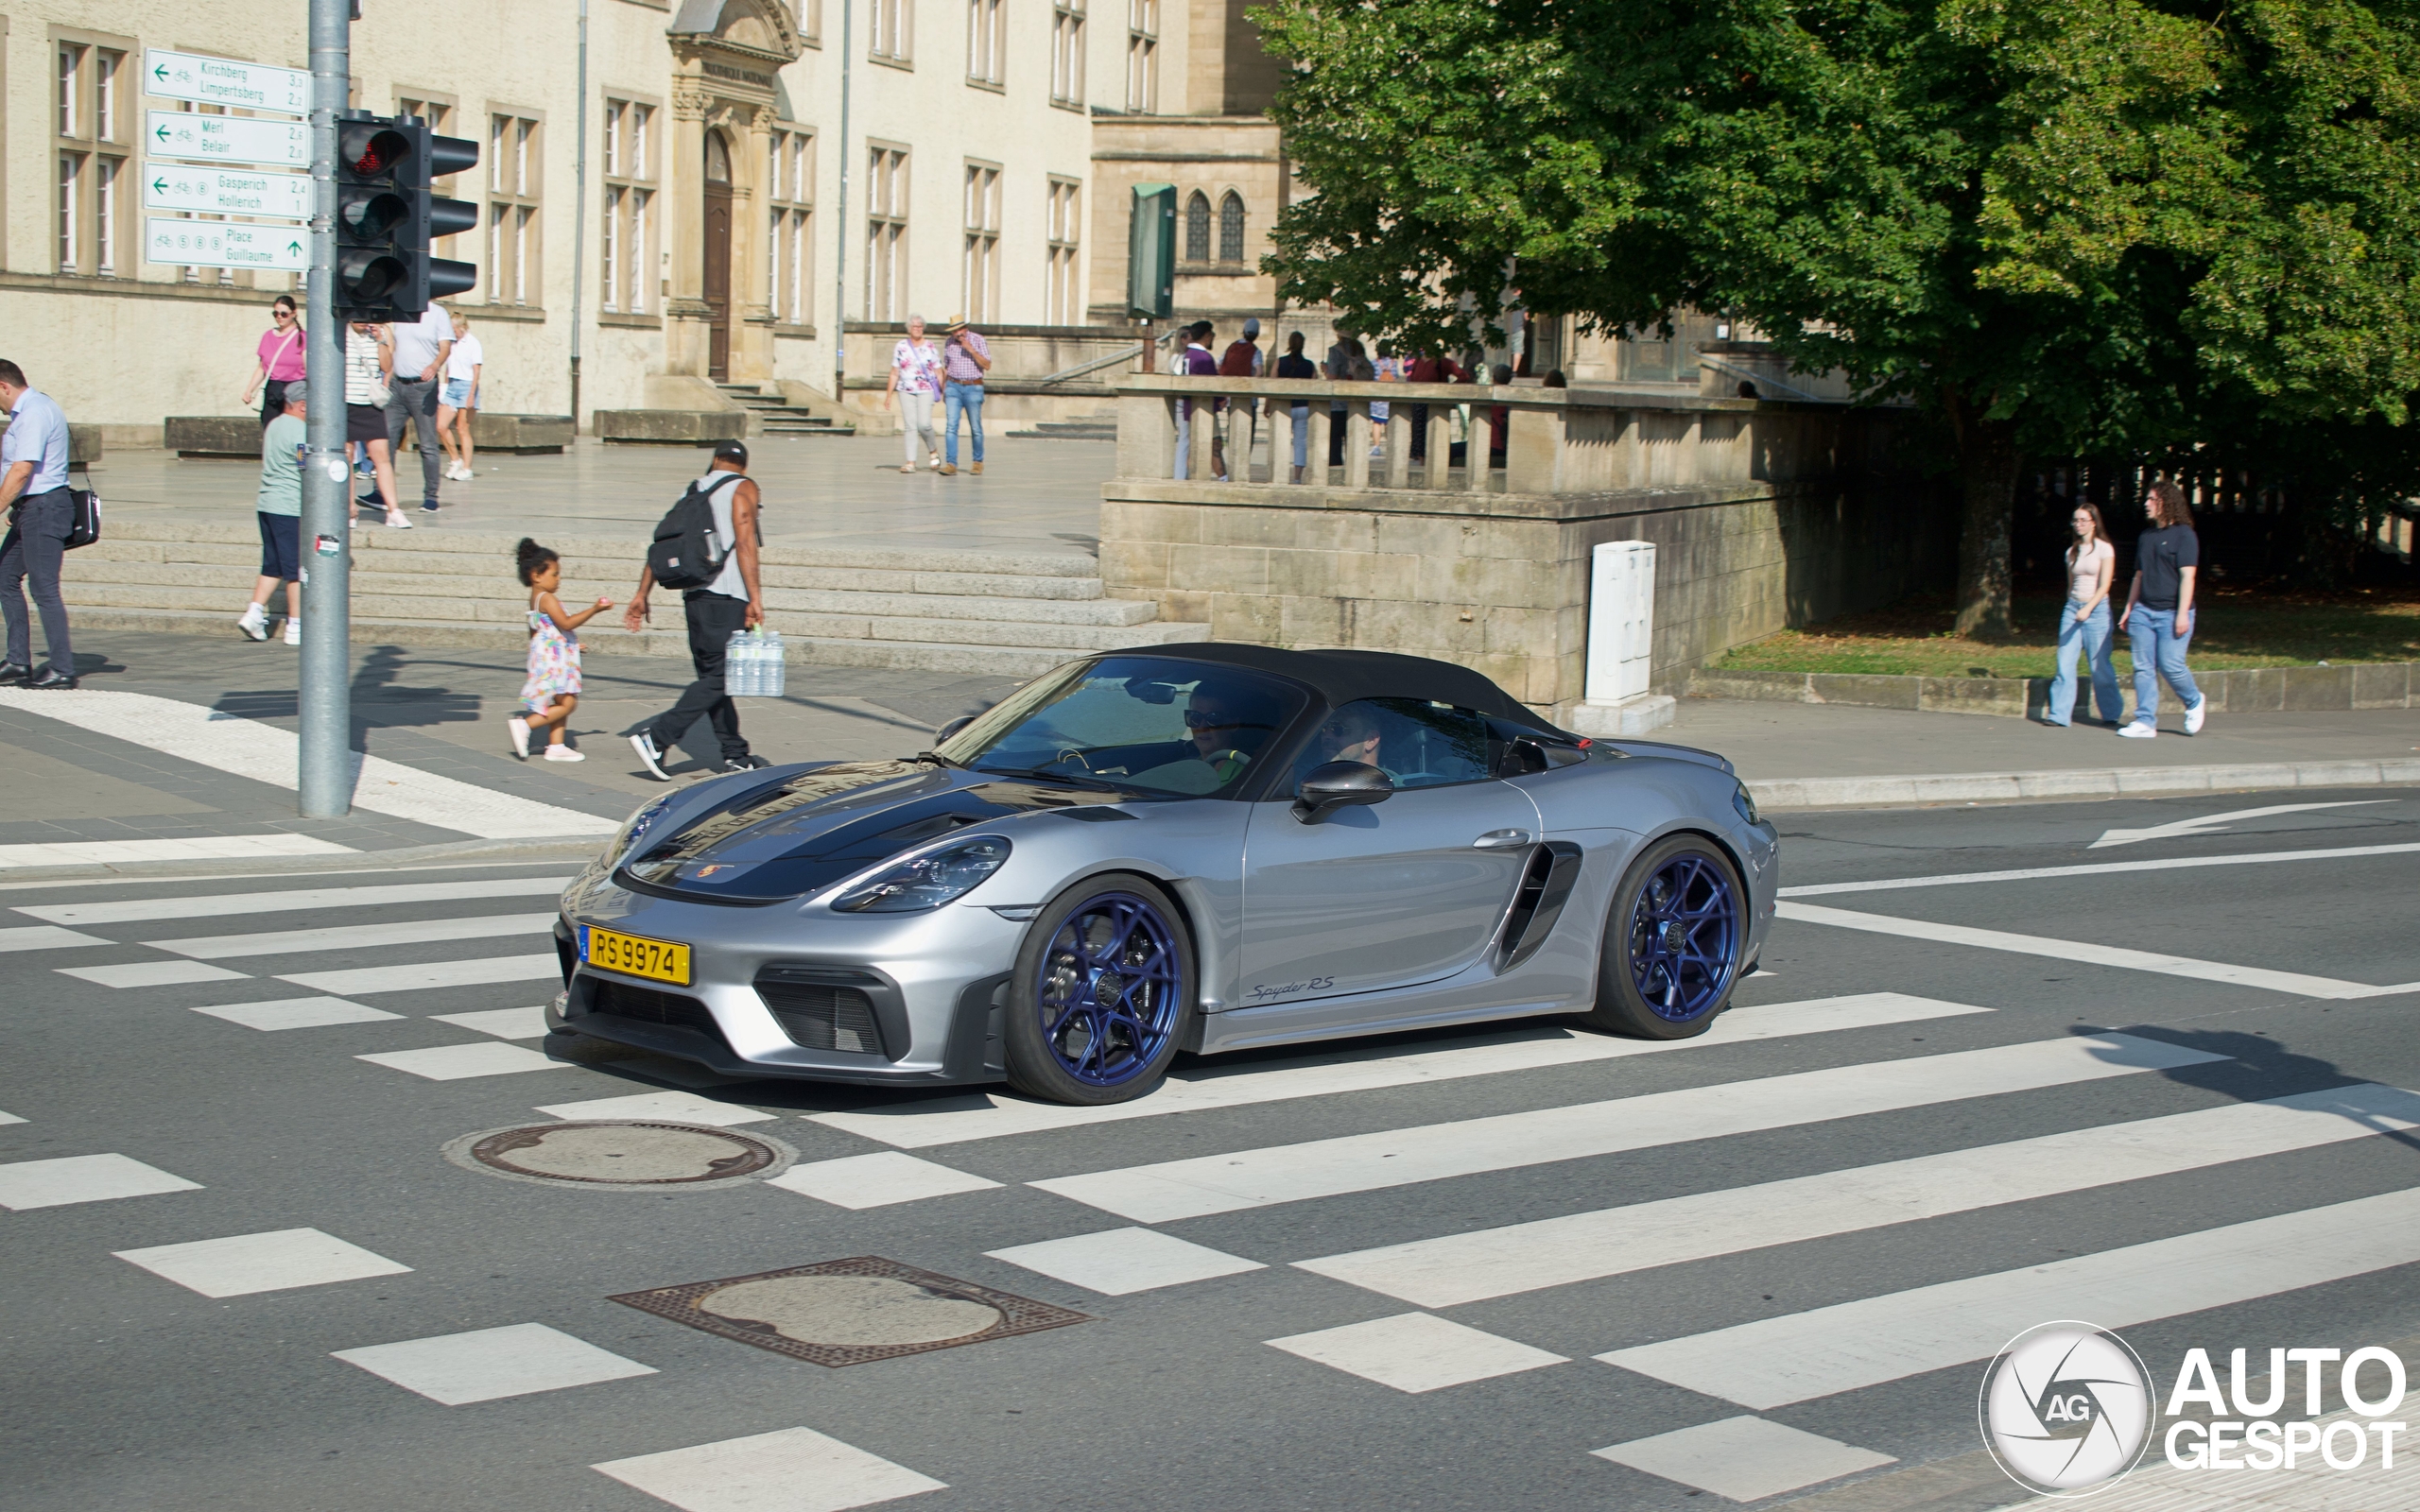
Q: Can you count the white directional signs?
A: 4